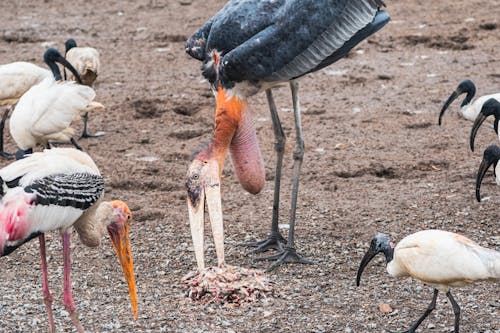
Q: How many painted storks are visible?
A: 1